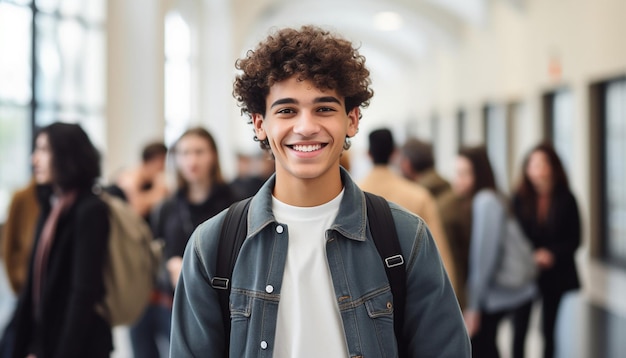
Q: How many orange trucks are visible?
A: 0